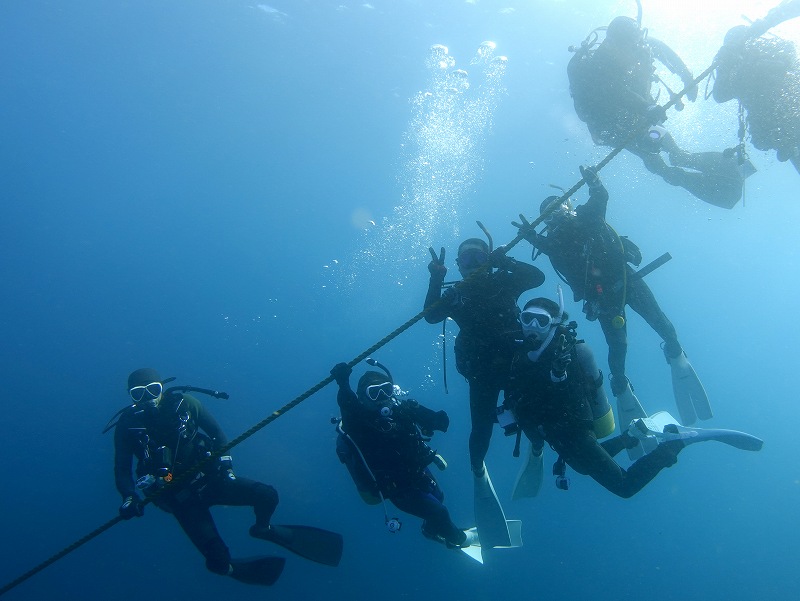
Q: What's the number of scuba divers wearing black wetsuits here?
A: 7